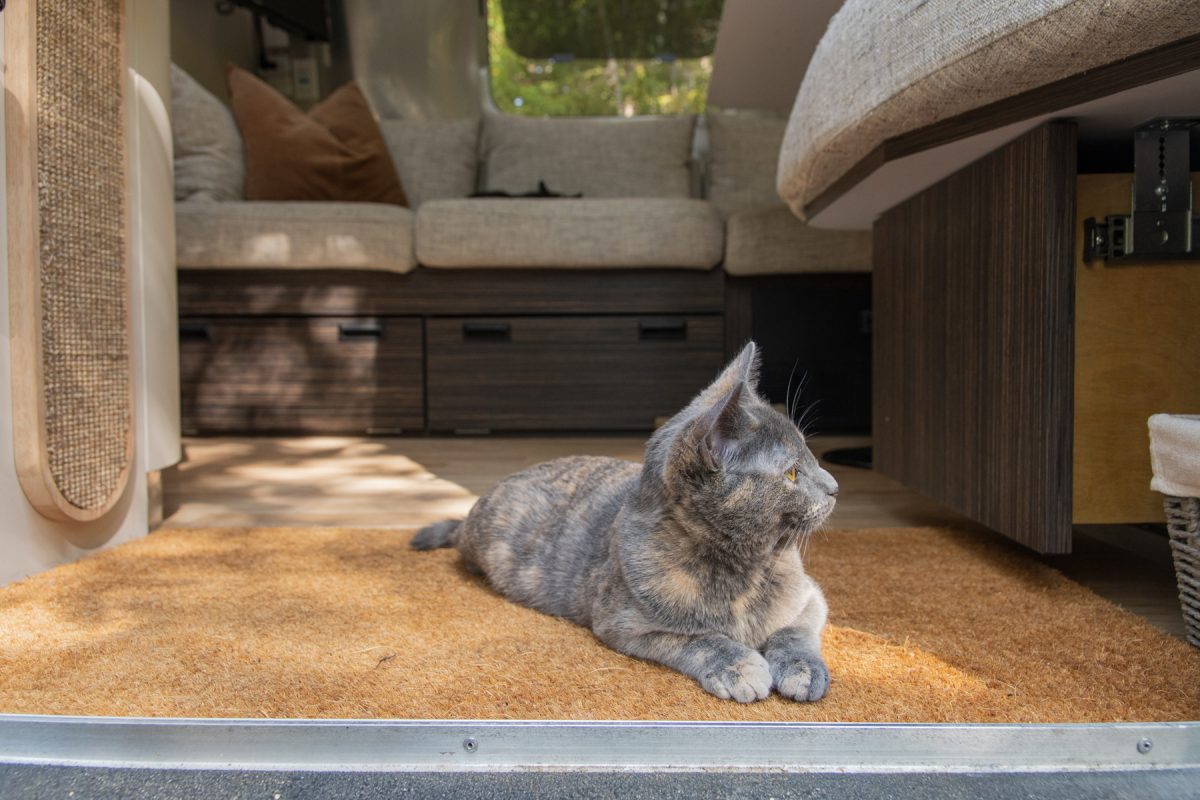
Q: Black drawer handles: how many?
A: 4